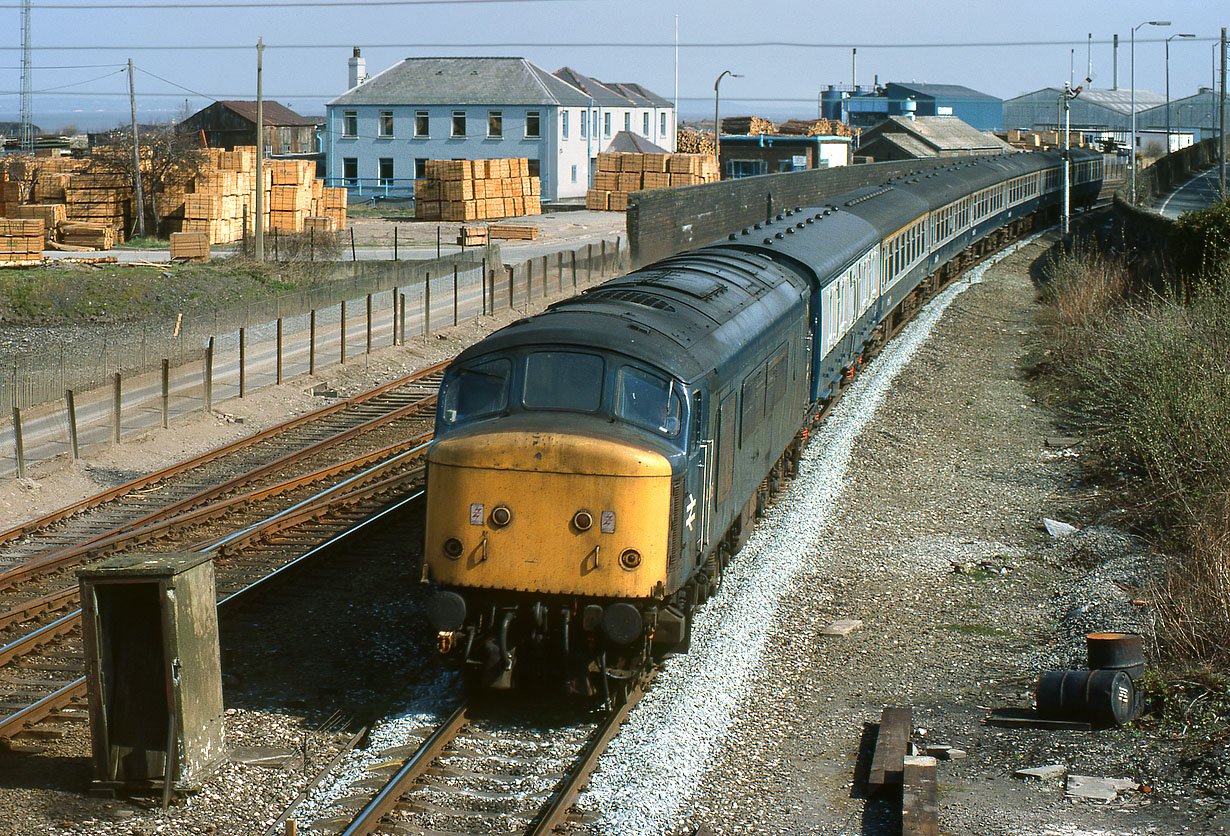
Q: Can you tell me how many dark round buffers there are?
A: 2